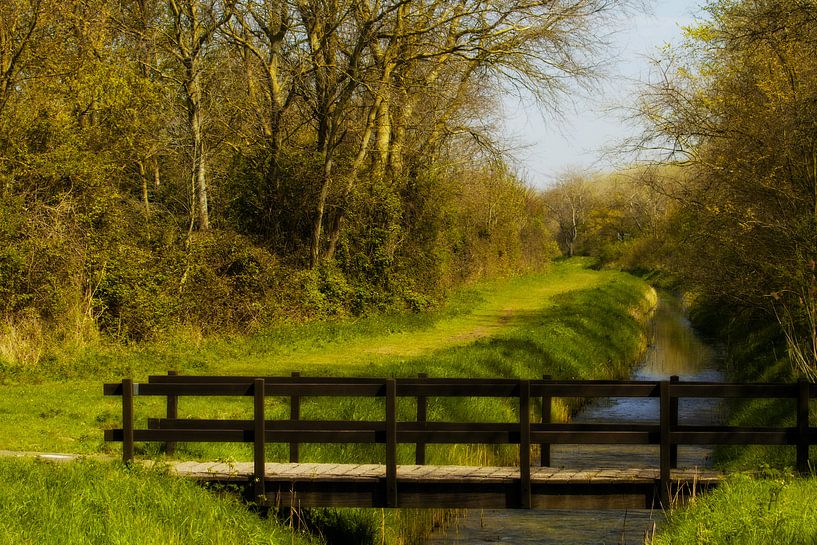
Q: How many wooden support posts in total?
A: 11